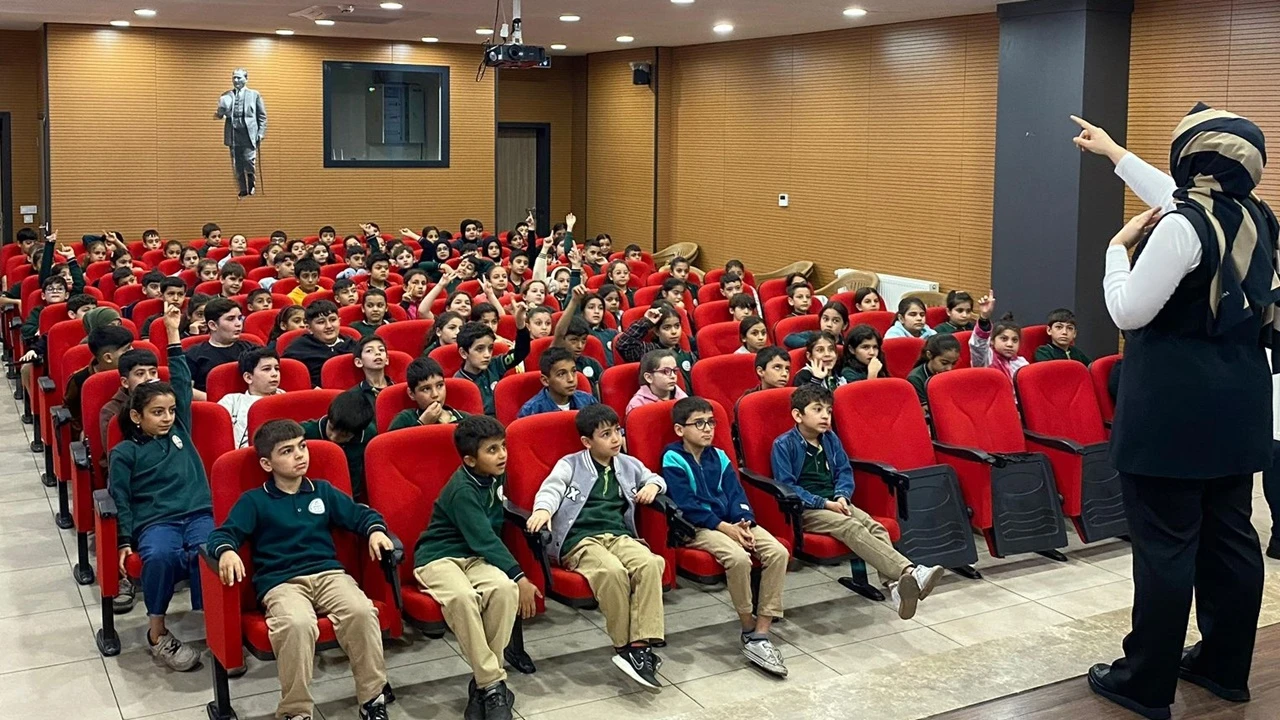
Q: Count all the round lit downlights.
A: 13